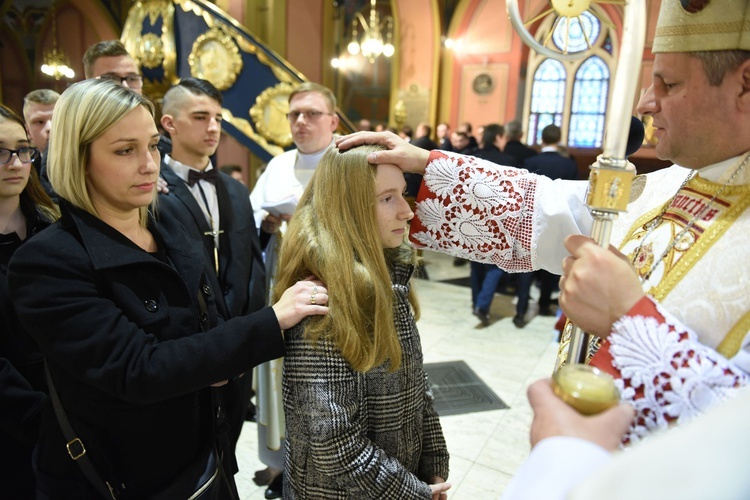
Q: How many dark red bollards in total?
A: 0